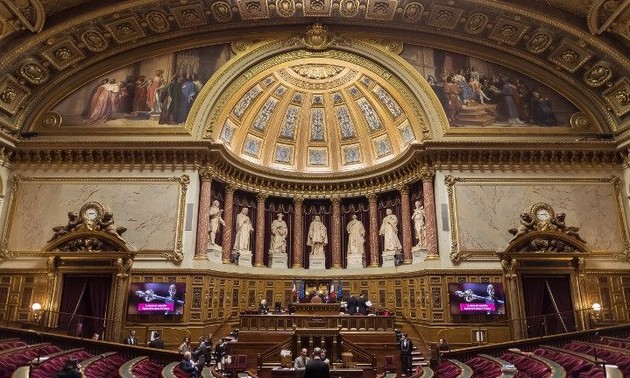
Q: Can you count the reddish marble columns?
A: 8